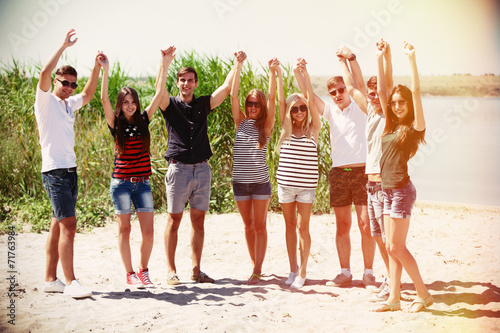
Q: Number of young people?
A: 8